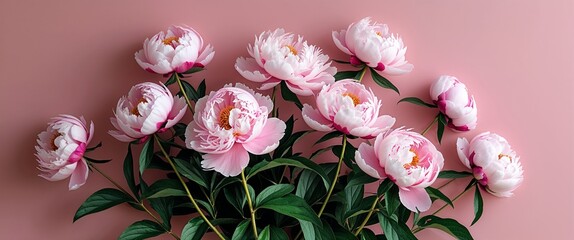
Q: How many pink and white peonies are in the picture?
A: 10